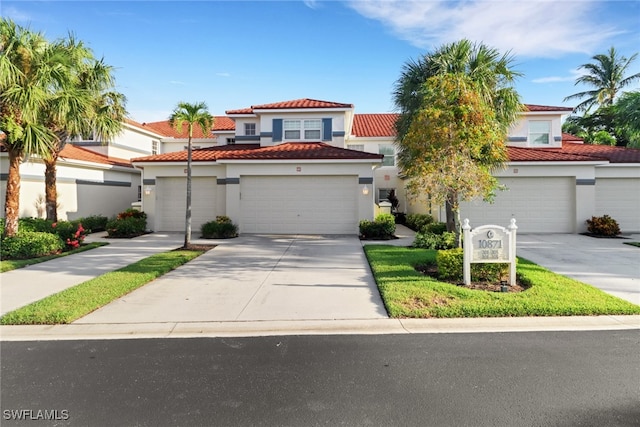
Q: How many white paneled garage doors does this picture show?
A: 4